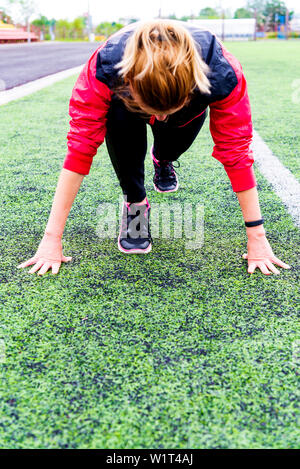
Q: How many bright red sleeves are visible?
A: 2